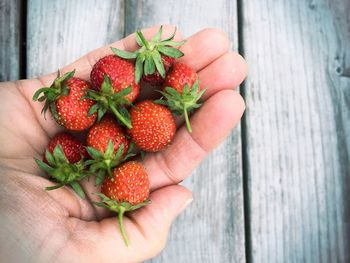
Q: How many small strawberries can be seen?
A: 8